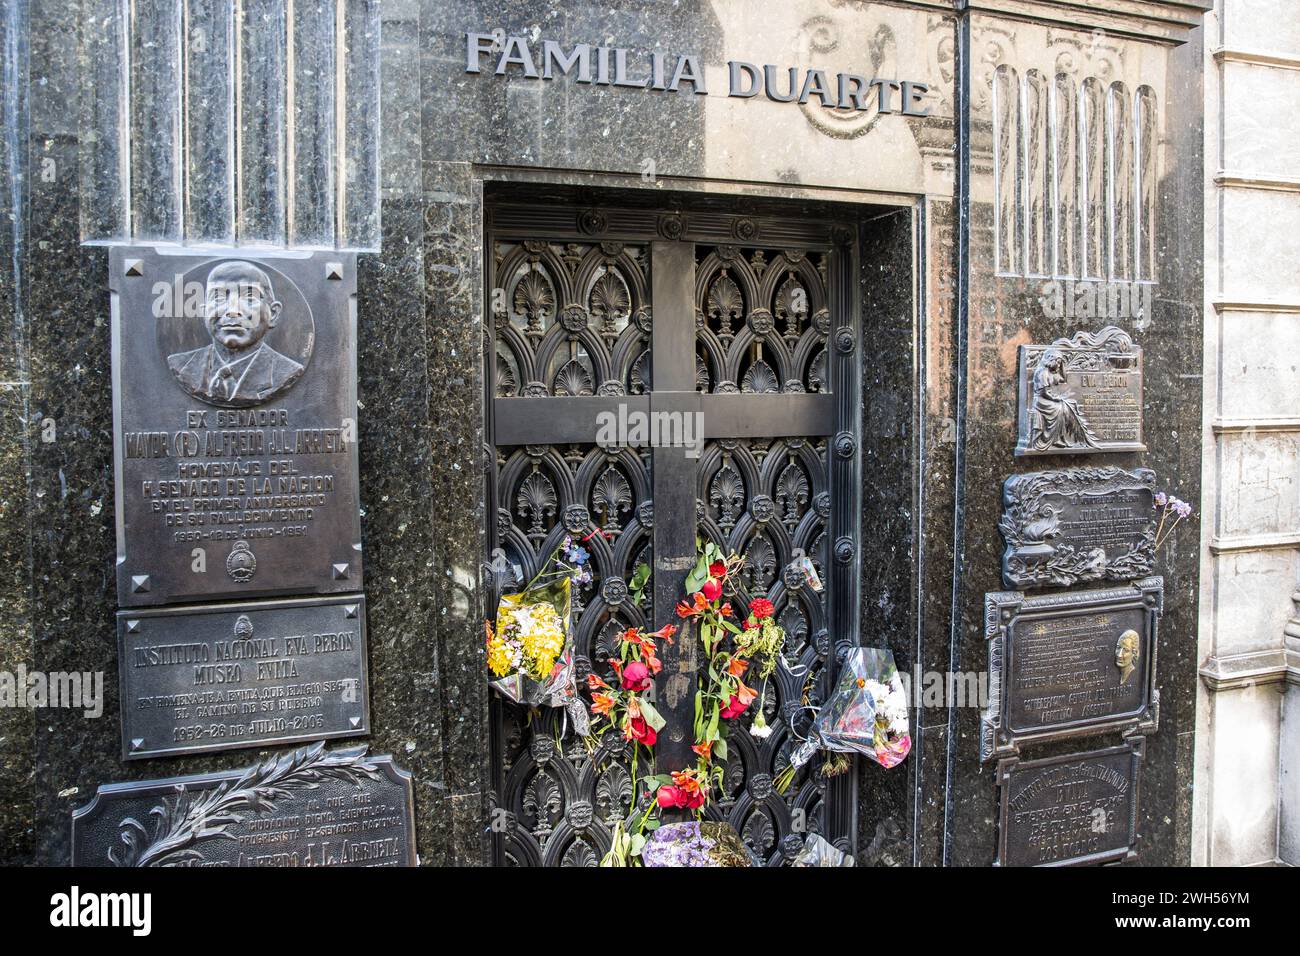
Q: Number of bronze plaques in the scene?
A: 7